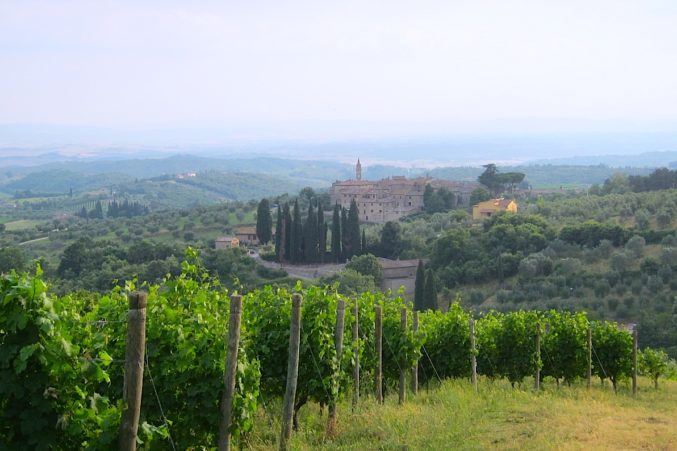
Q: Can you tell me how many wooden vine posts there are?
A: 12